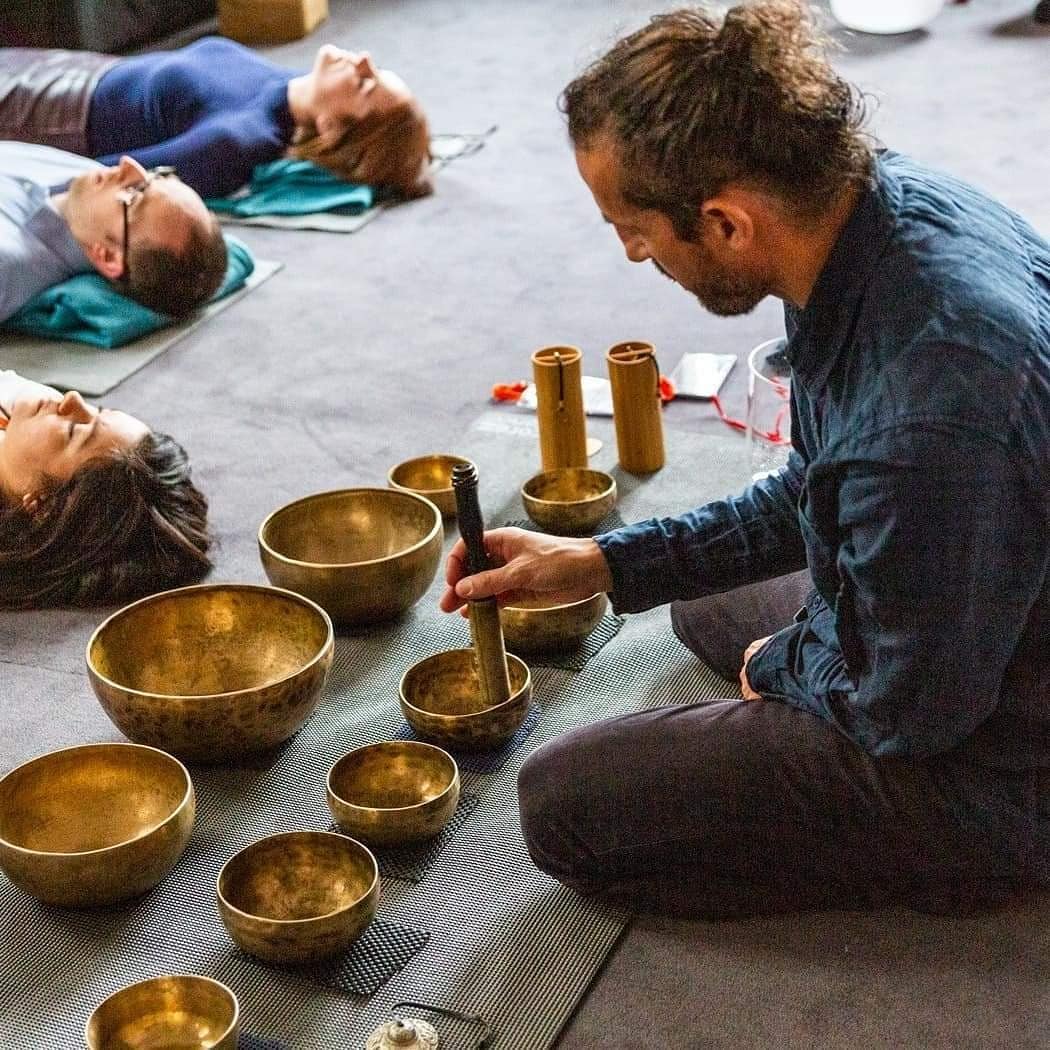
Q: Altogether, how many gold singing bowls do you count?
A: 10